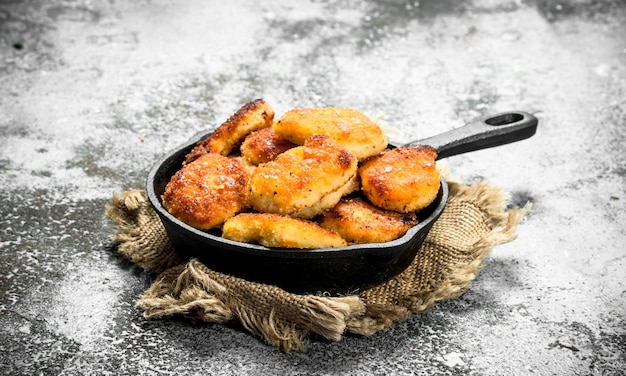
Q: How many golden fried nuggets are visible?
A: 8